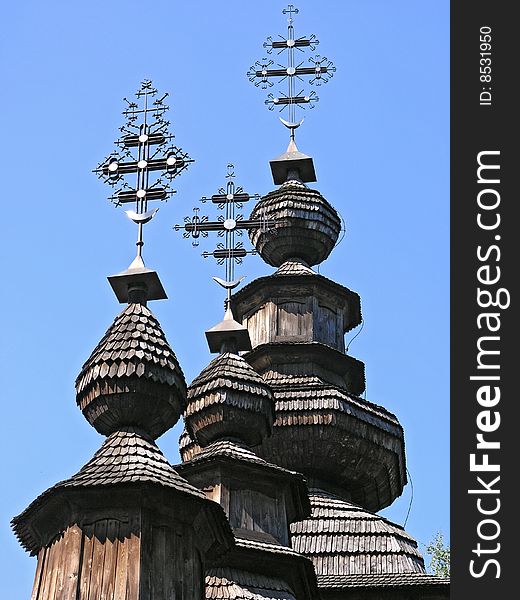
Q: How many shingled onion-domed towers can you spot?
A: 3